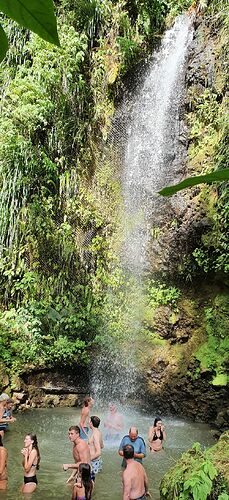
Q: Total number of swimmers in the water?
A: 11